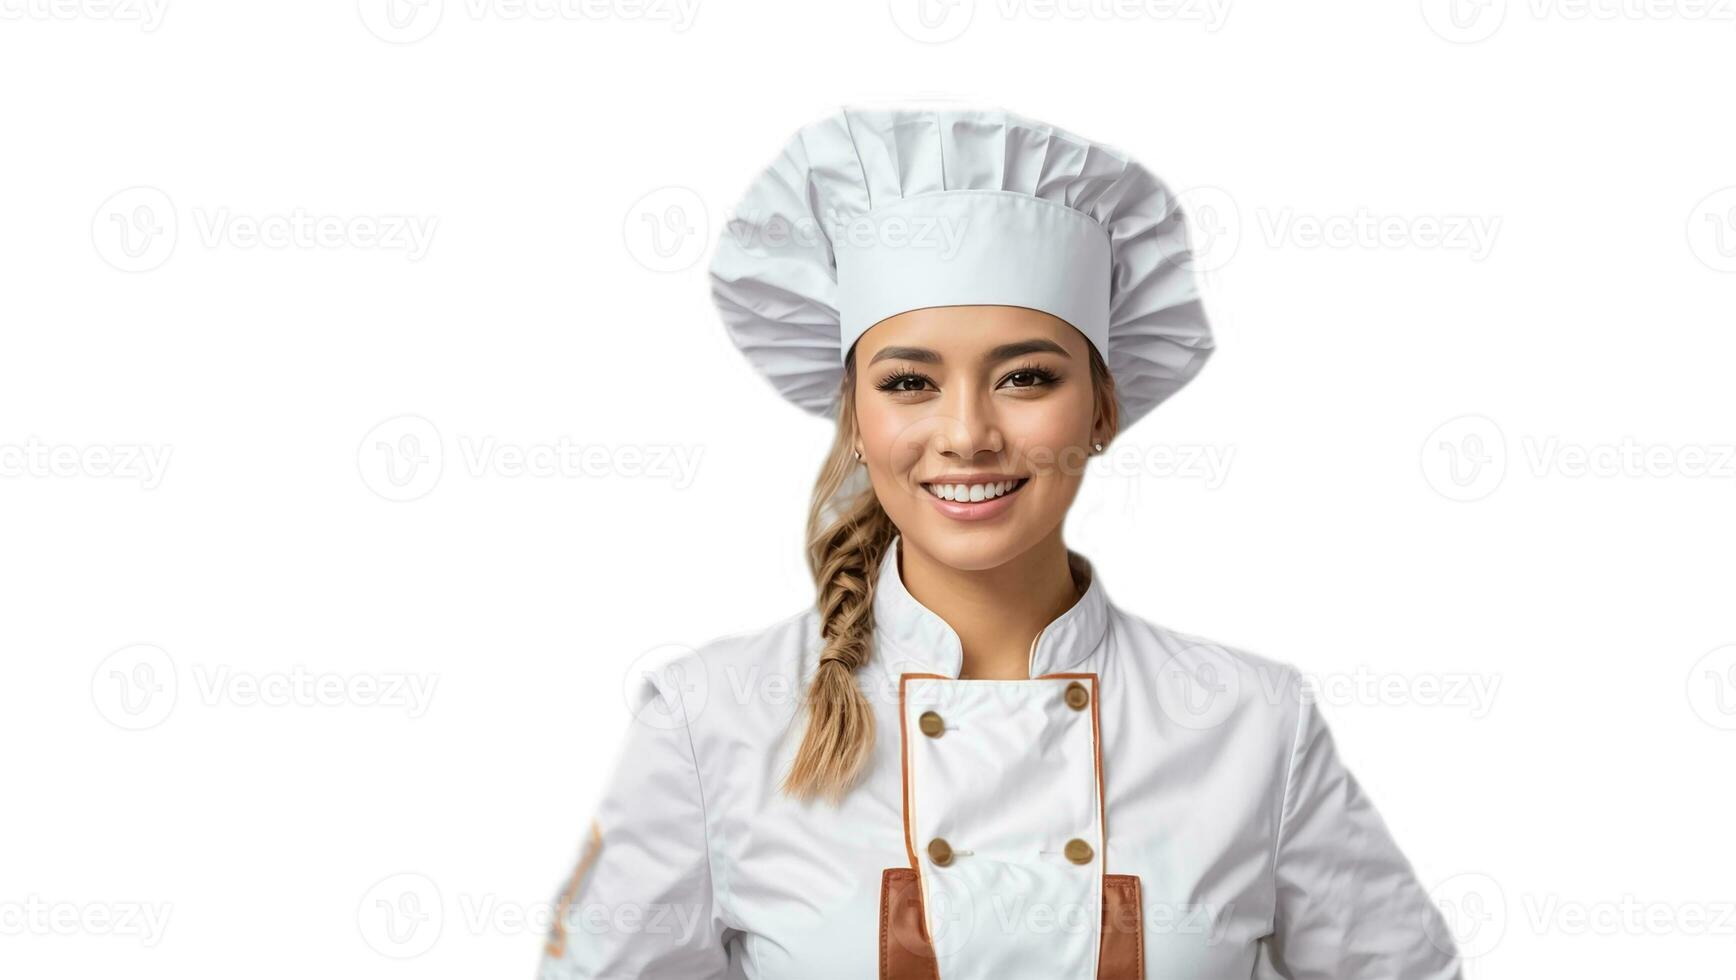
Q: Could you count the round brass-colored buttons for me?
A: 4